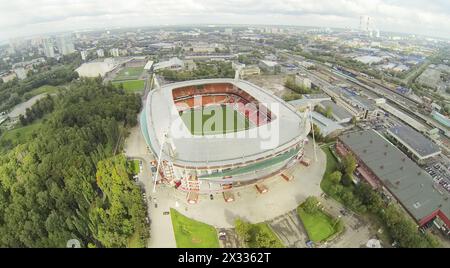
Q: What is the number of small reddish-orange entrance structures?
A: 5